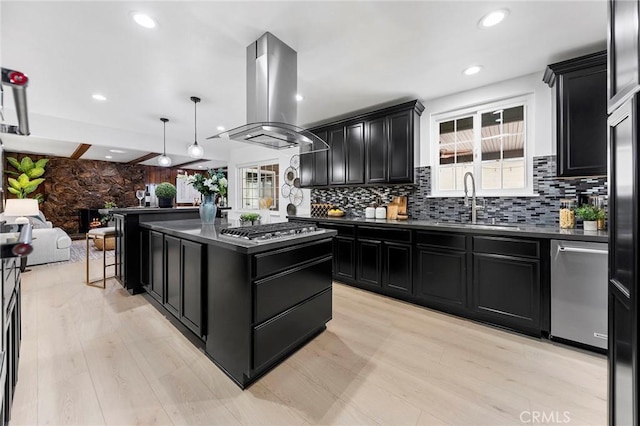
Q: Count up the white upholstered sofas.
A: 1